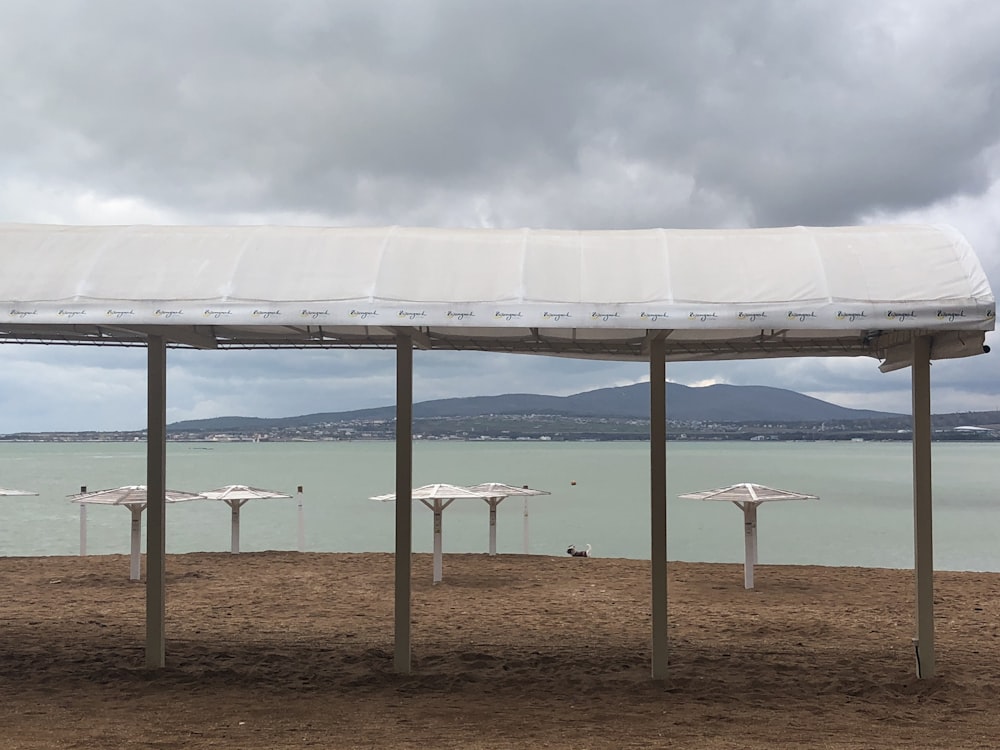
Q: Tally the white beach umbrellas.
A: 6